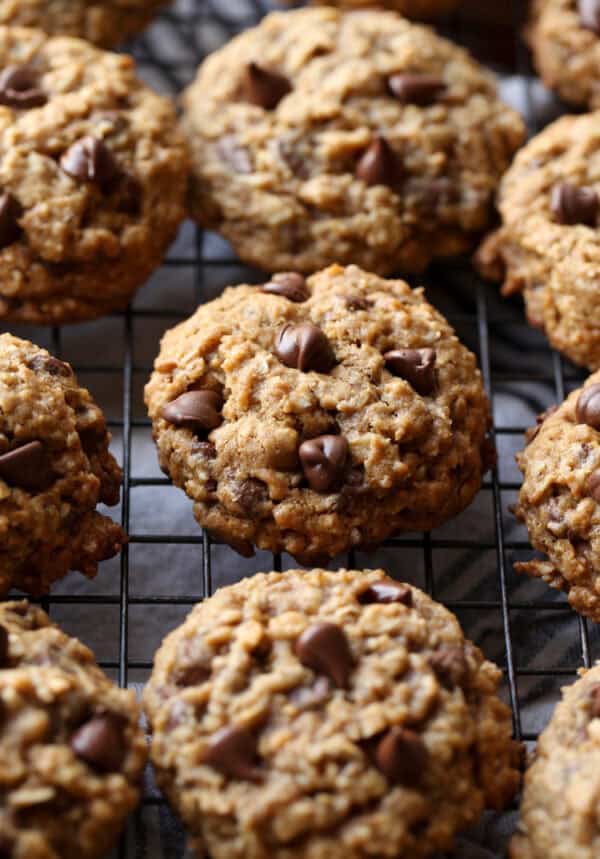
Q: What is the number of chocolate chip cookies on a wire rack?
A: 12